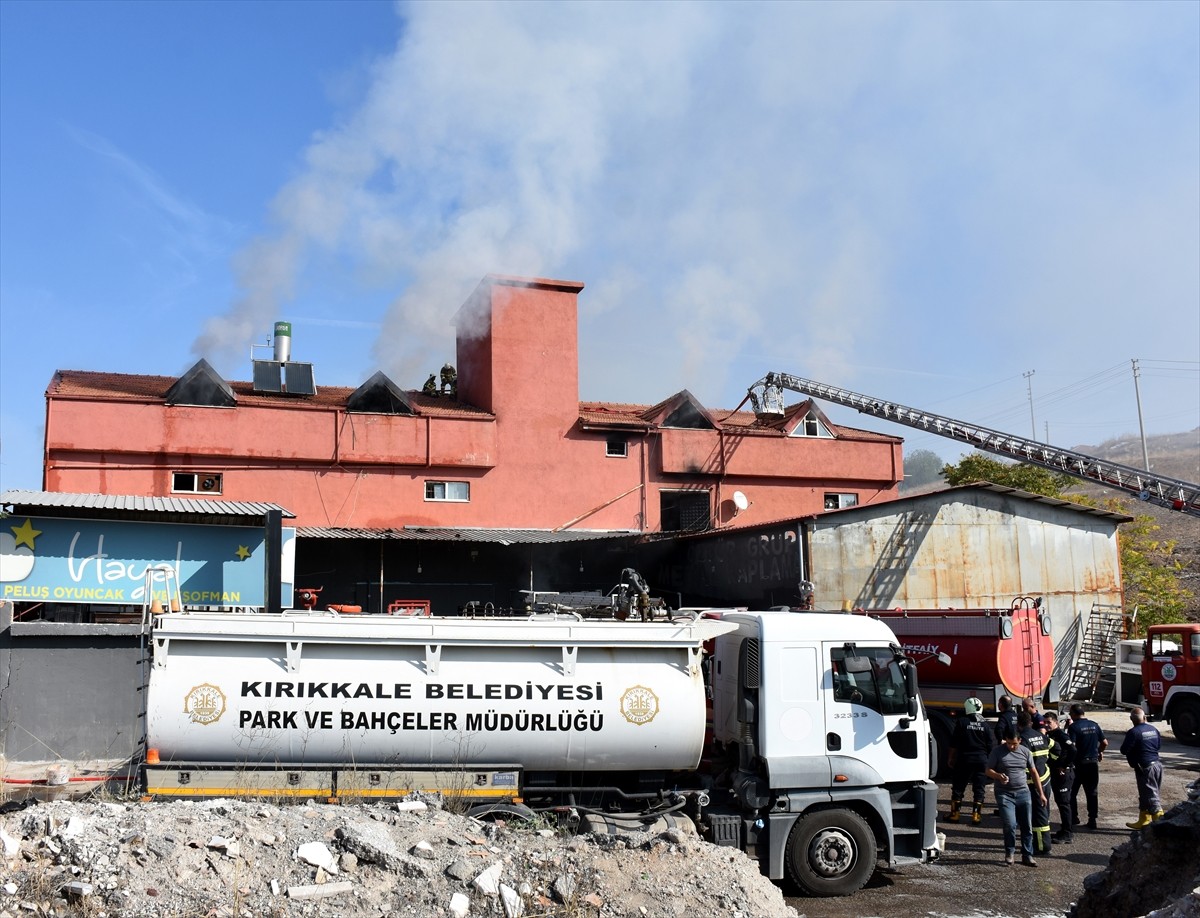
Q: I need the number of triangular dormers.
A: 4